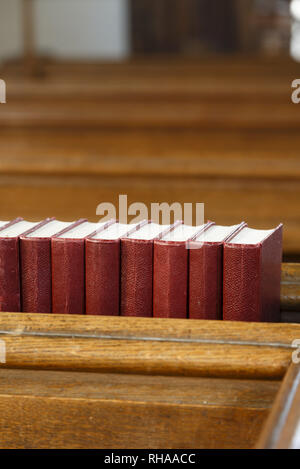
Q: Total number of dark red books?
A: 8